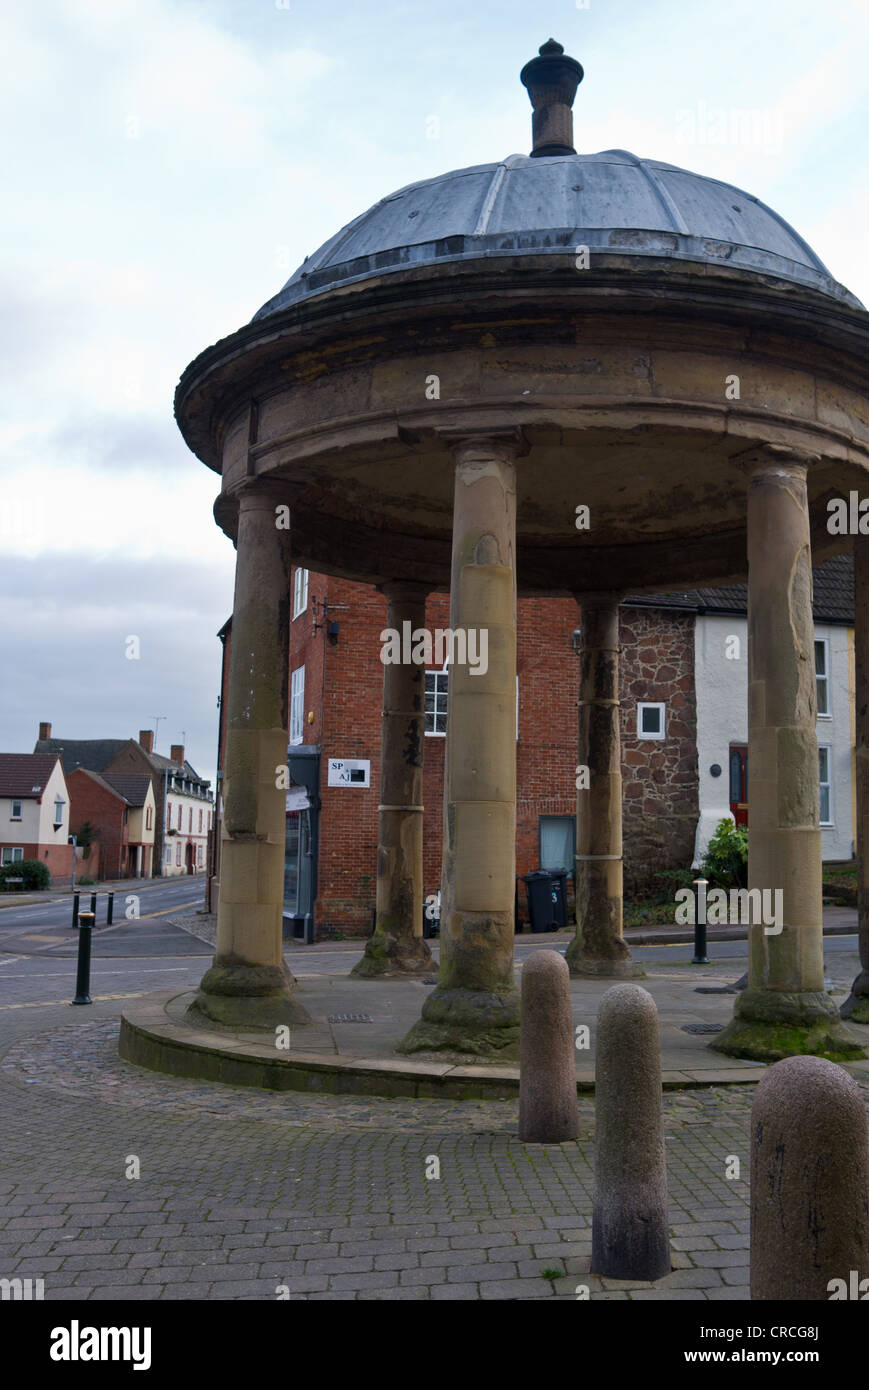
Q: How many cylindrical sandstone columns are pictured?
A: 6